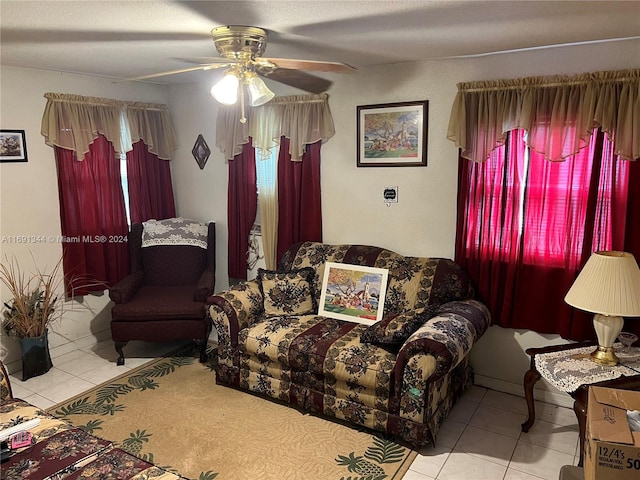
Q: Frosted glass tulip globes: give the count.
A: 2